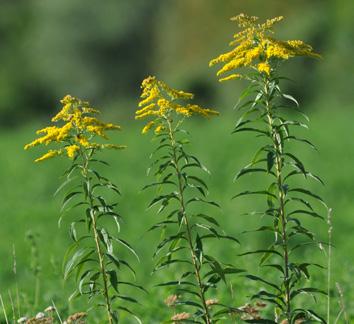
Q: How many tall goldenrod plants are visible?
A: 3